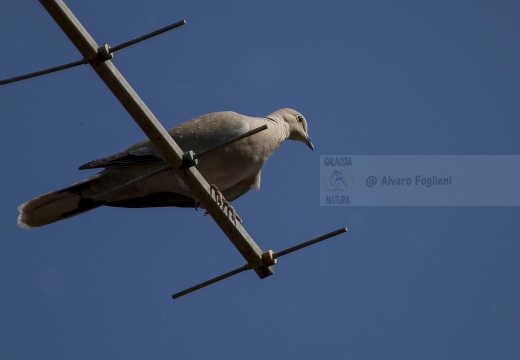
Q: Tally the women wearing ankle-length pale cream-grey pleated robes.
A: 0